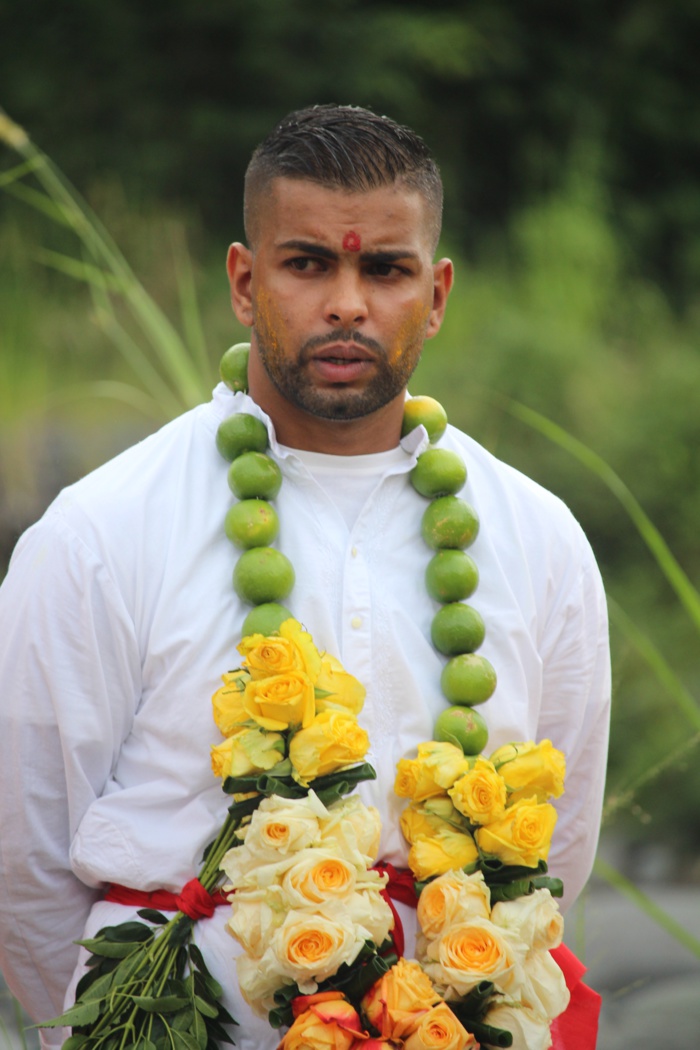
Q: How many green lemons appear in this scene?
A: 13